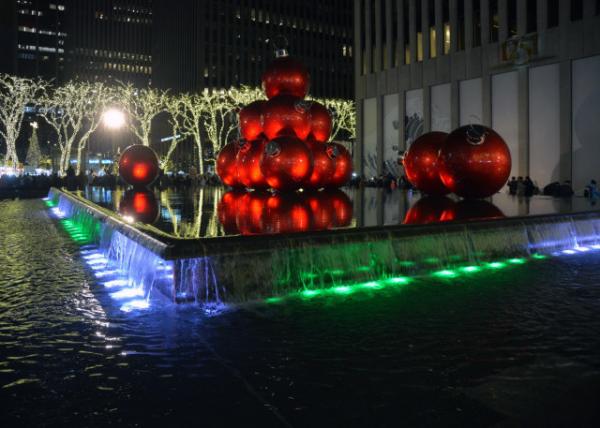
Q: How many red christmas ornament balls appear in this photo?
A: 12